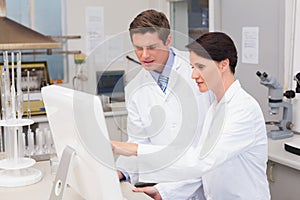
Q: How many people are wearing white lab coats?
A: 2